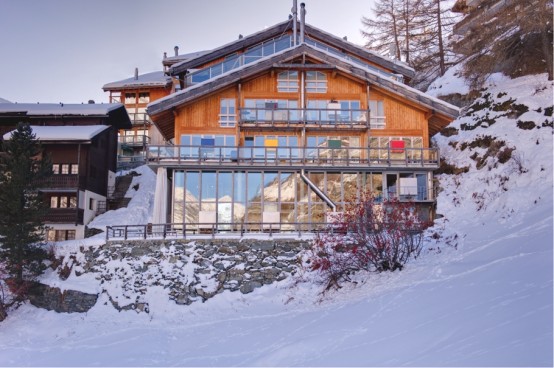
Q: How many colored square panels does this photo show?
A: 4